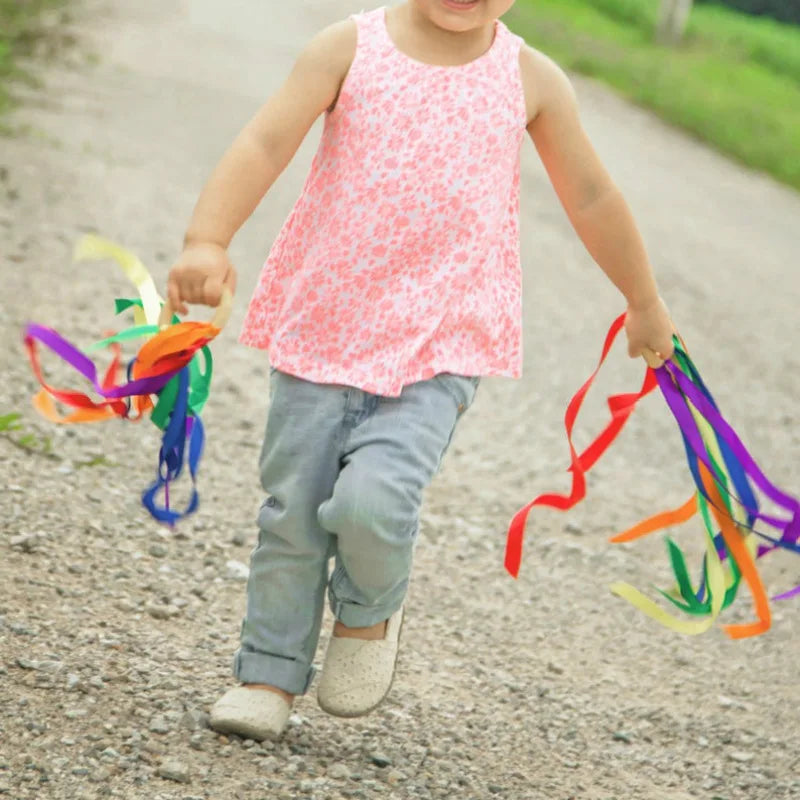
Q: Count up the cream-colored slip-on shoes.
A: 2